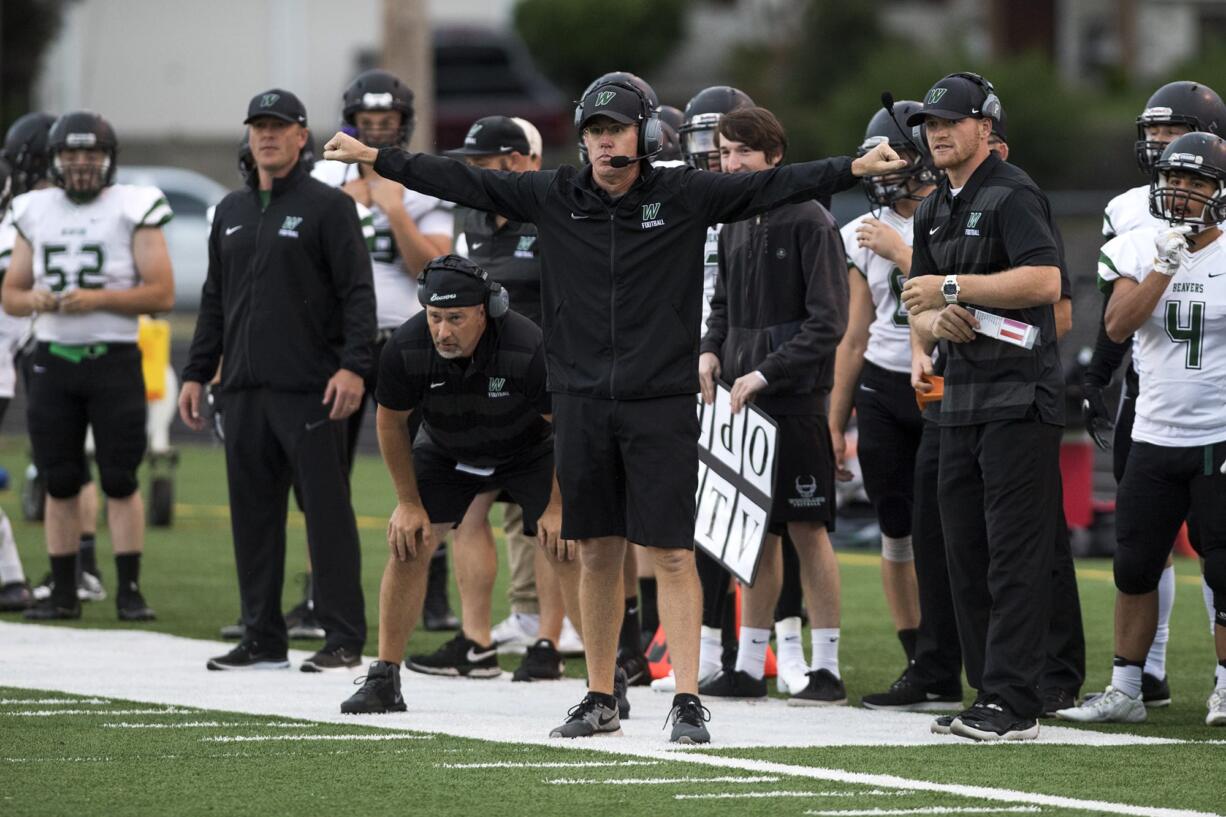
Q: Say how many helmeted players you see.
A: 11